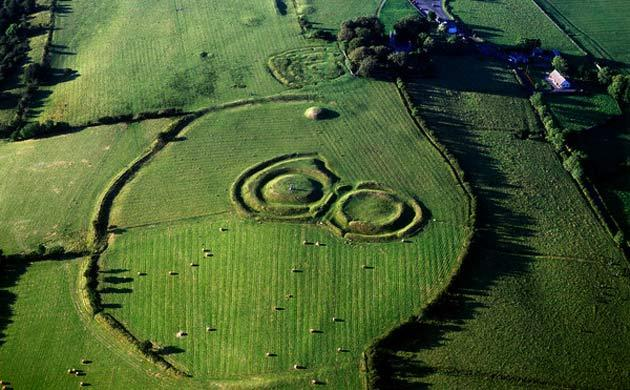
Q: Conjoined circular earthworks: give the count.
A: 2